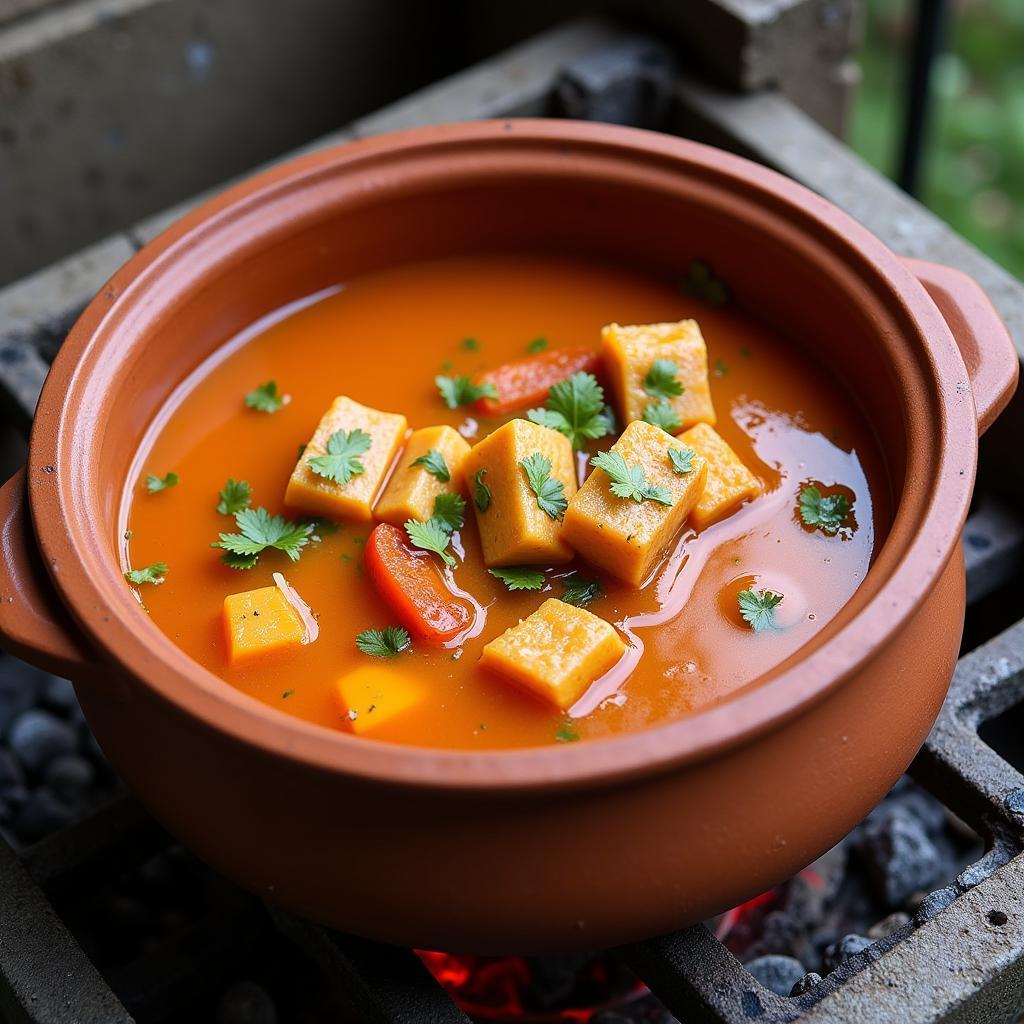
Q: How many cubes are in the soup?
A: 9